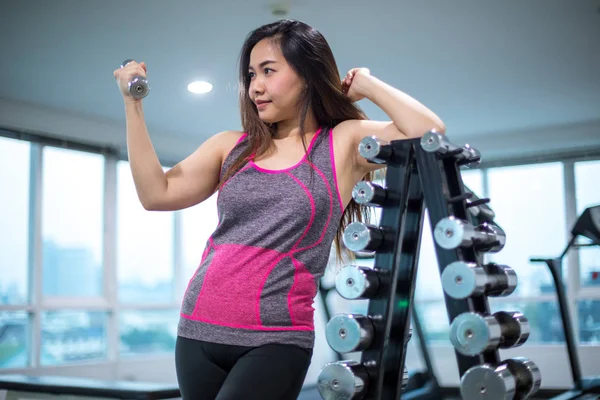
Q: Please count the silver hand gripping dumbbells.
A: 12